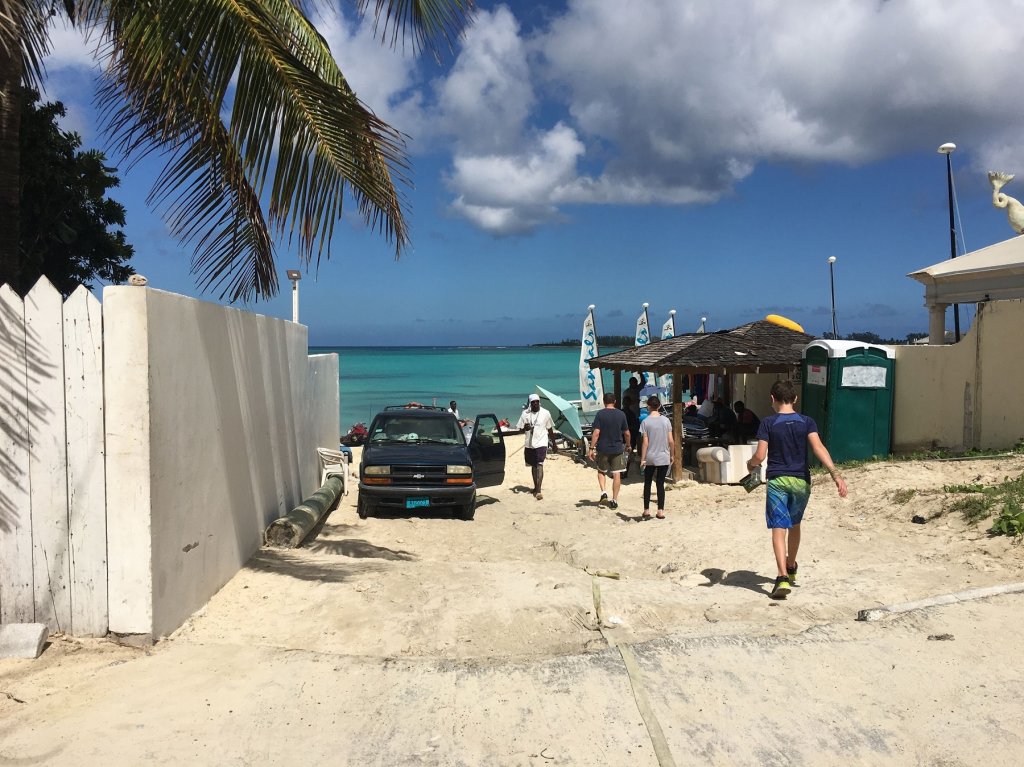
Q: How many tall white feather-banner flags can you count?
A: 4